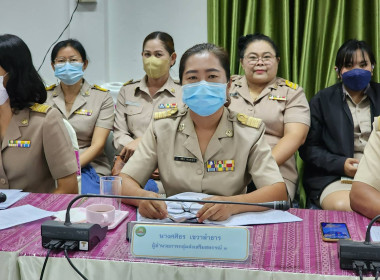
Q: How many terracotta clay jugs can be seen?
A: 0